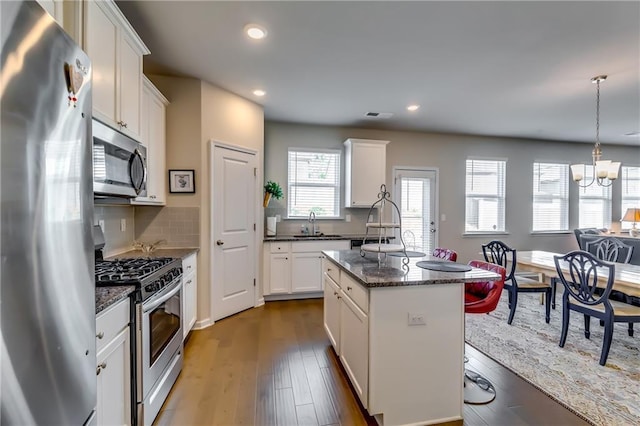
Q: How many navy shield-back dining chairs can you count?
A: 3